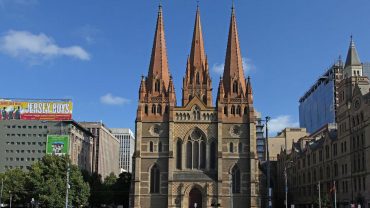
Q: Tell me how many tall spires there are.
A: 3